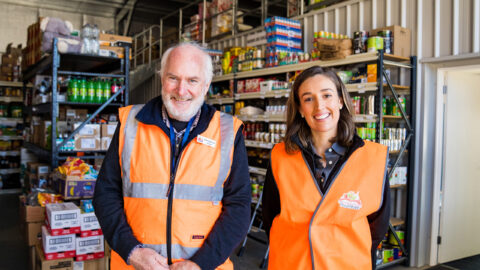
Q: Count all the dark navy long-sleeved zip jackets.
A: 2